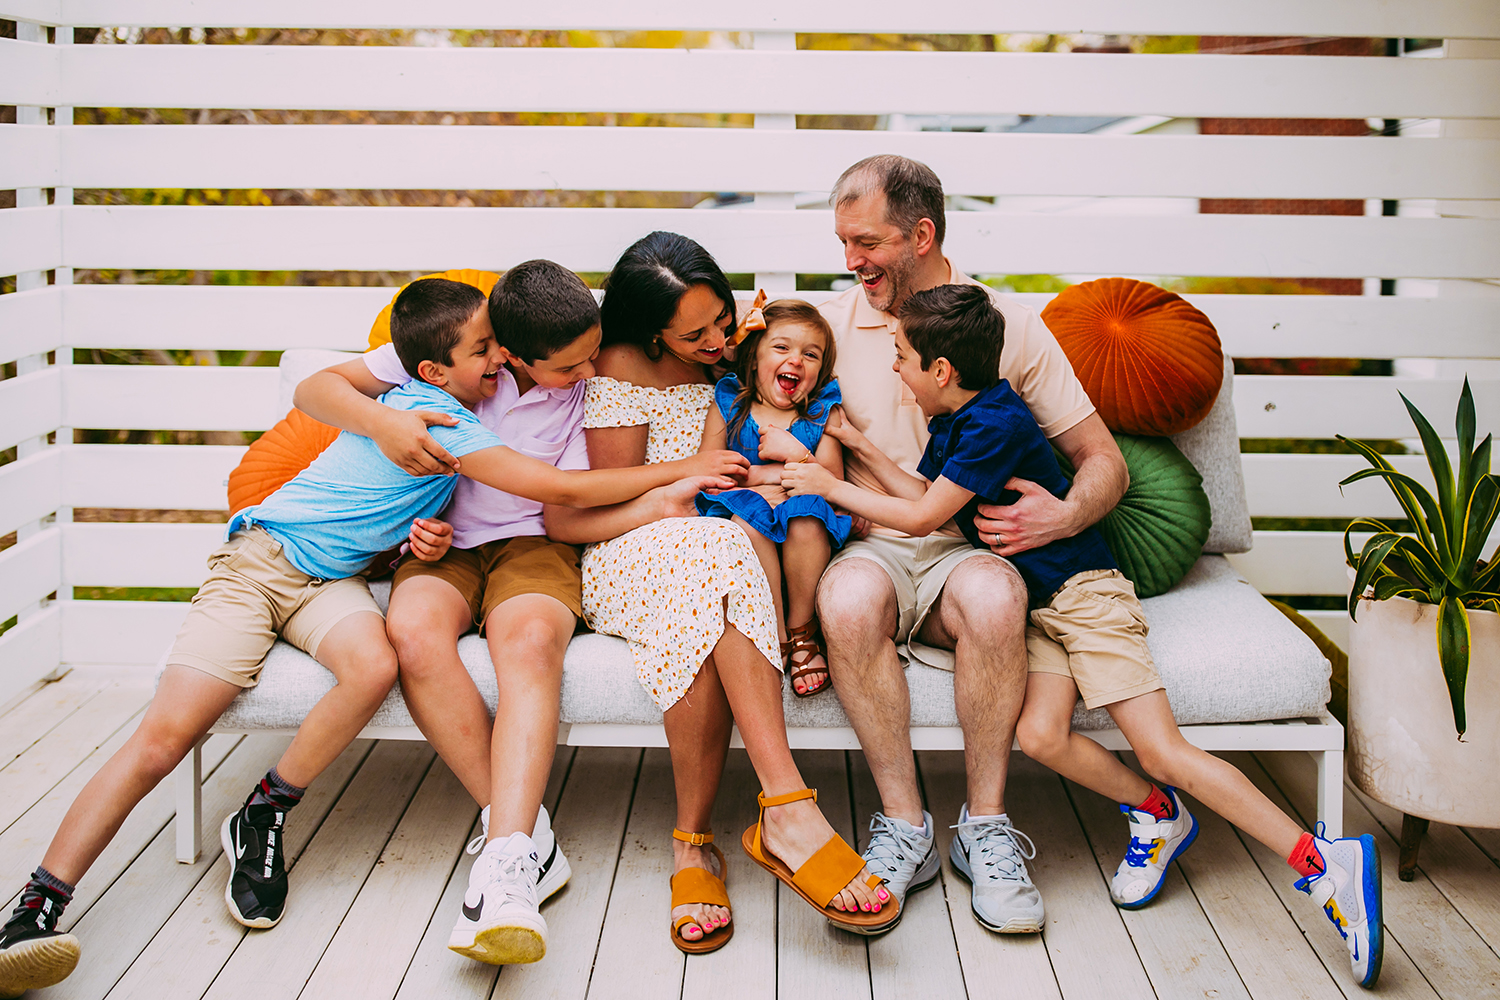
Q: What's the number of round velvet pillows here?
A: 4